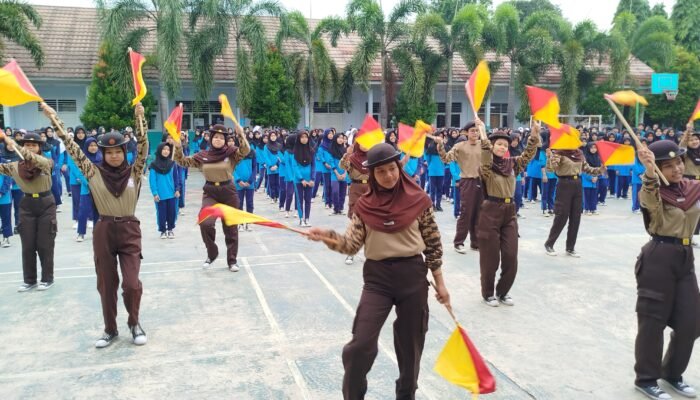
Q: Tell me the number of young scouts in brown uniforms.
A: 10